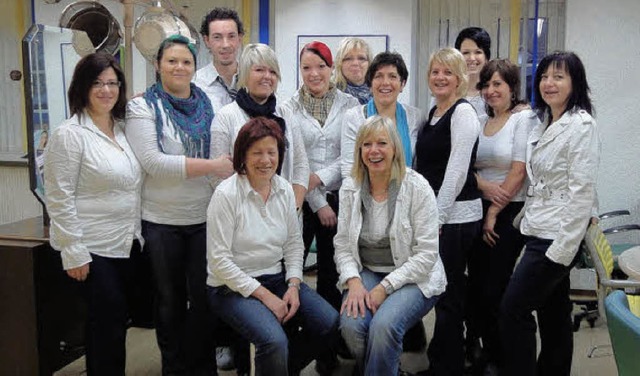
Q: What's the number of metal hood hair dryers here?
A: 2